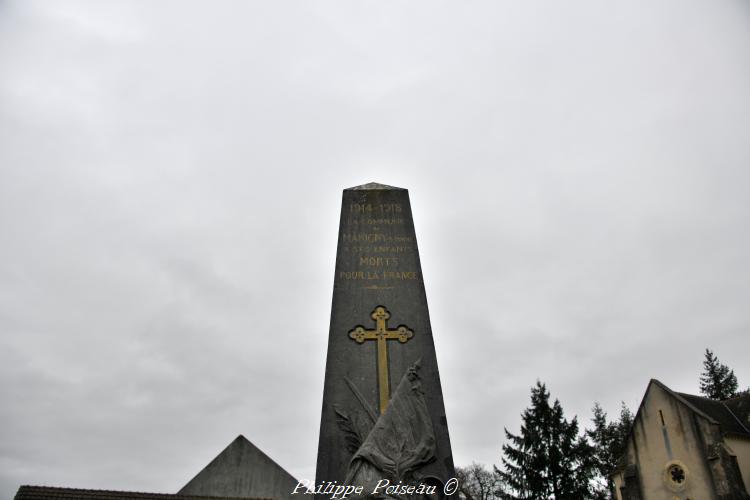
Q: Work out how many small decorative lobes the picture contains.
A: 9